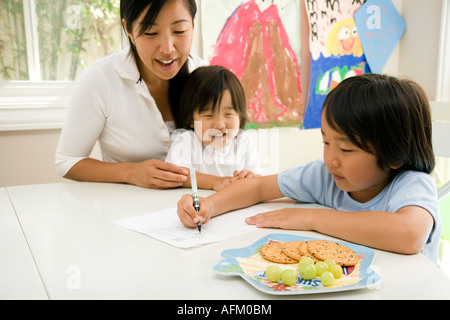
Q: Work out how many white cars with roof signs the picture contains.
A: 0